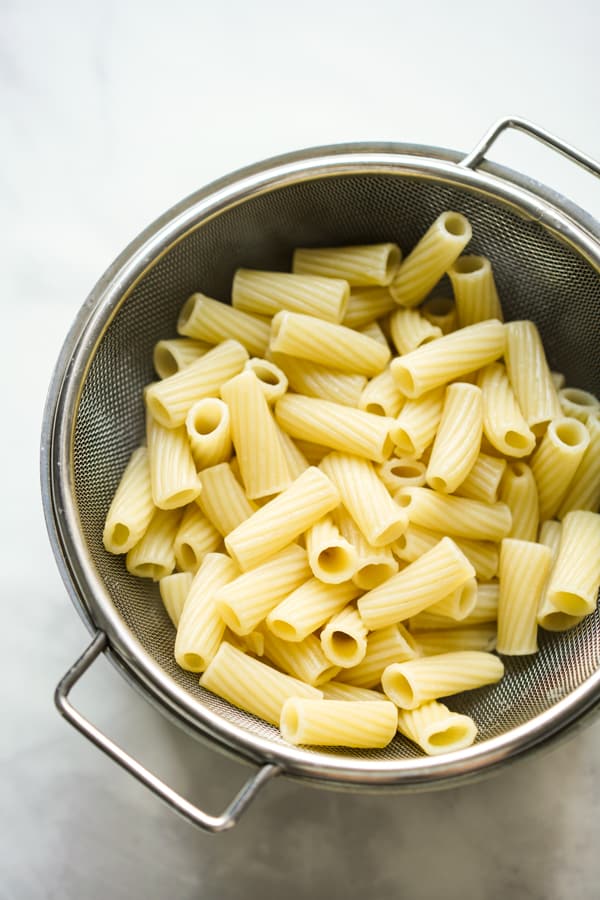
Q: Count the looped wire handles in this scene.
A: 2